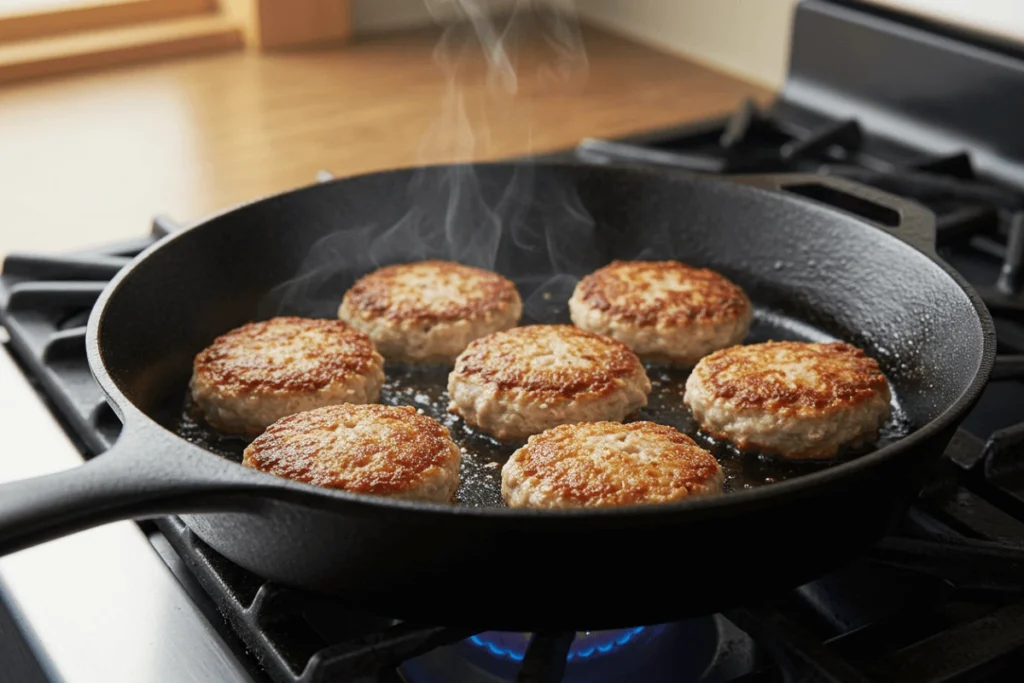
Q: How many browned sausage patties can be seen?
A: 7